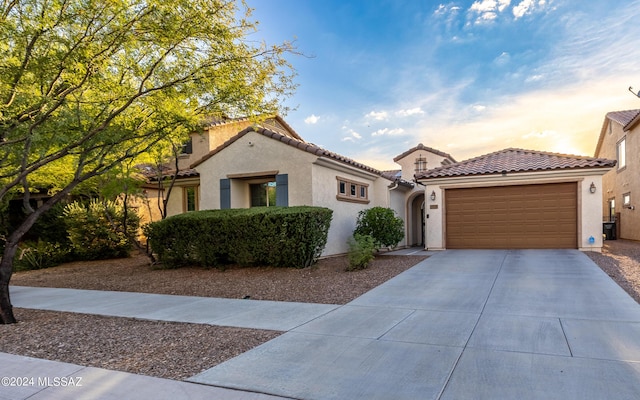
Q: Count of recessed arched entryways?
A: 1